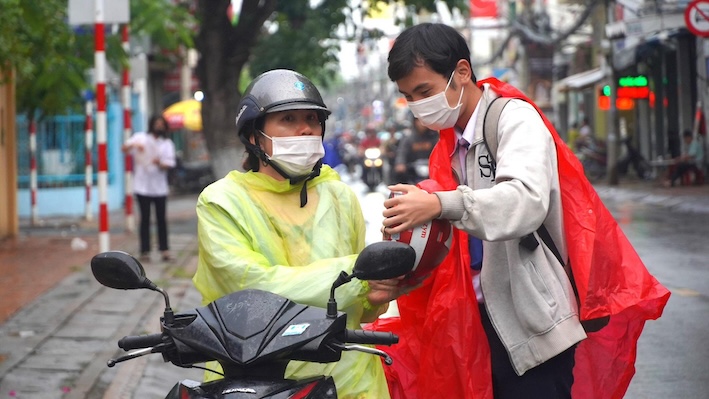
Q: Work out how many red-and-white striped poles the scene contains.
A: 4